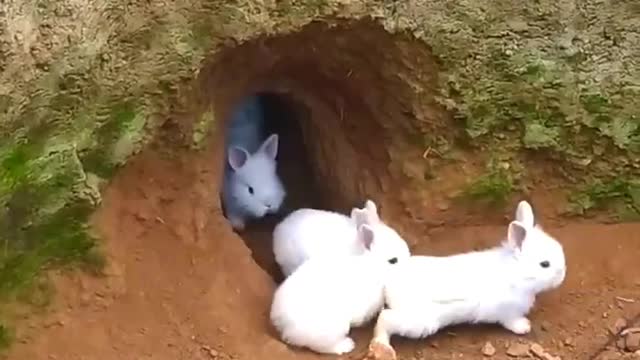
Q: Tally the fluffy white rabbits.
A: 4